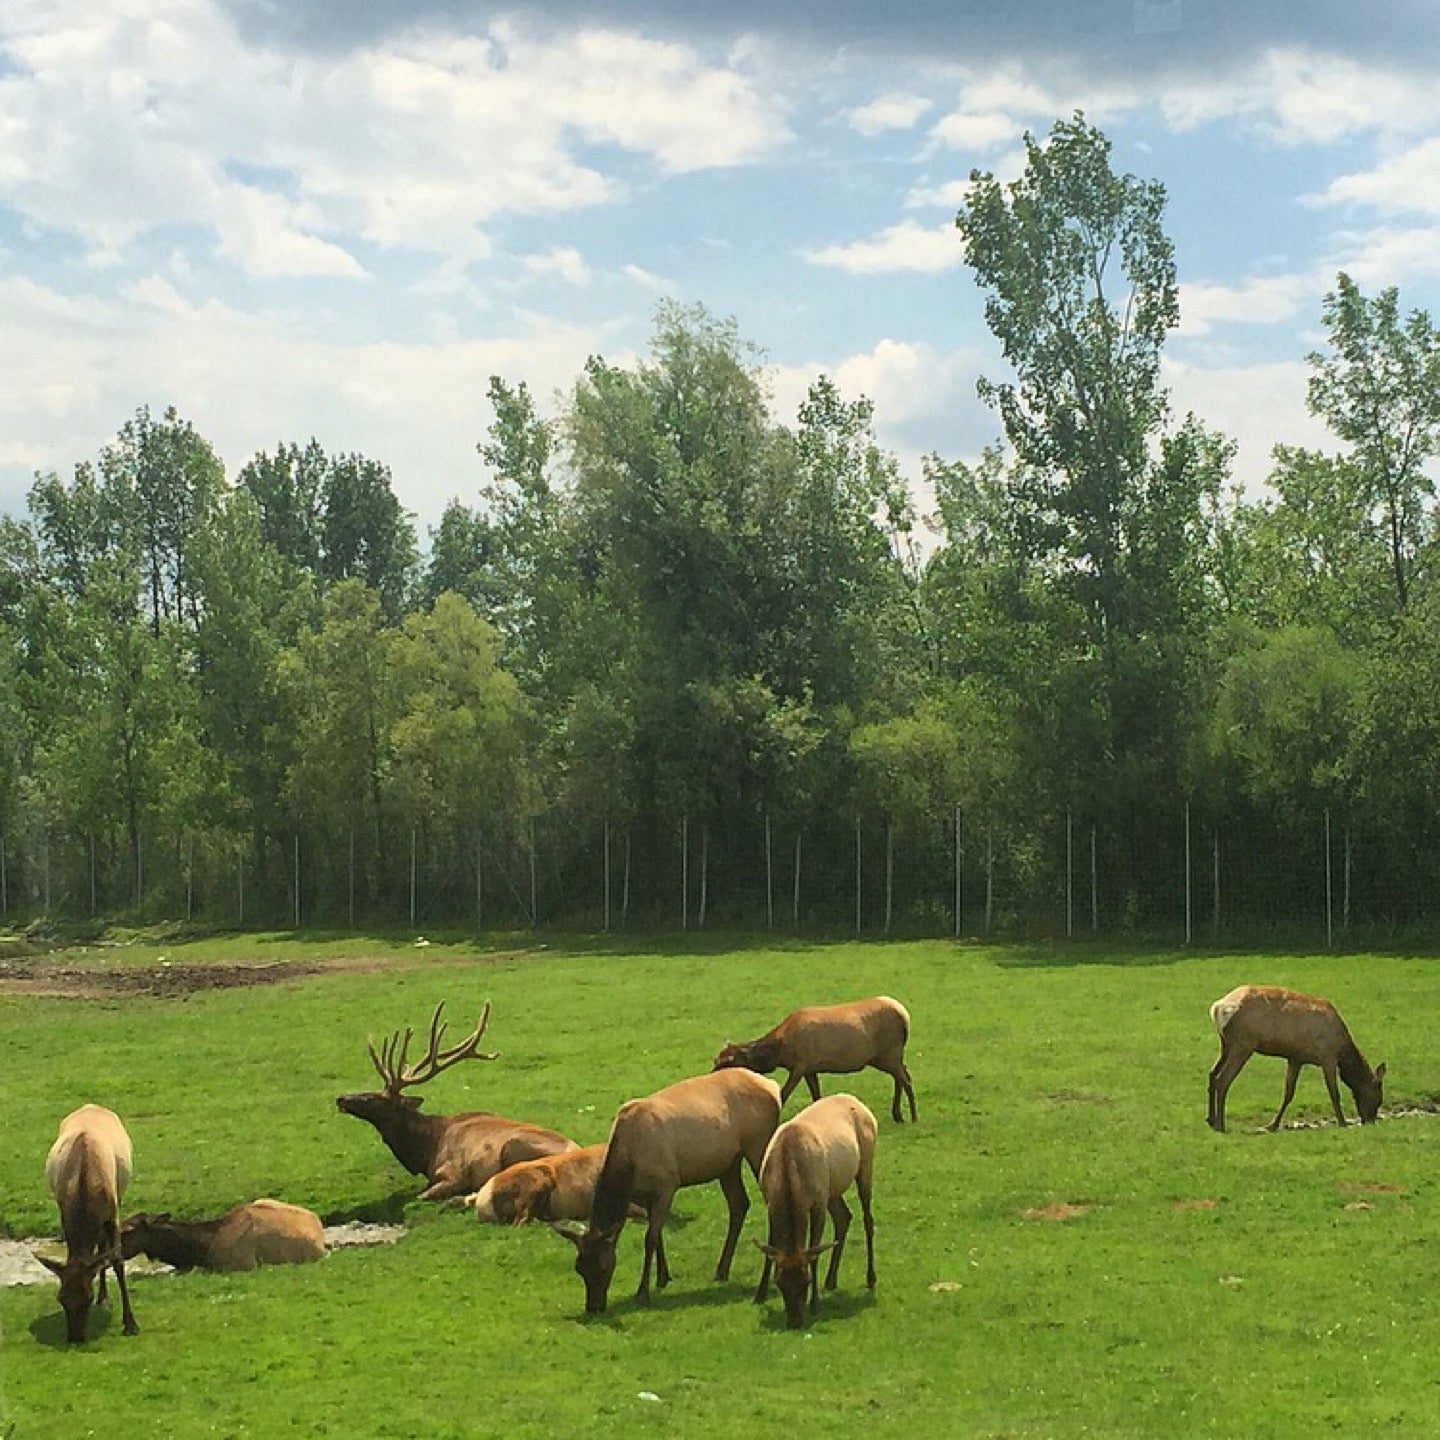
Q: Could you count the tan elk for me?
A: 8